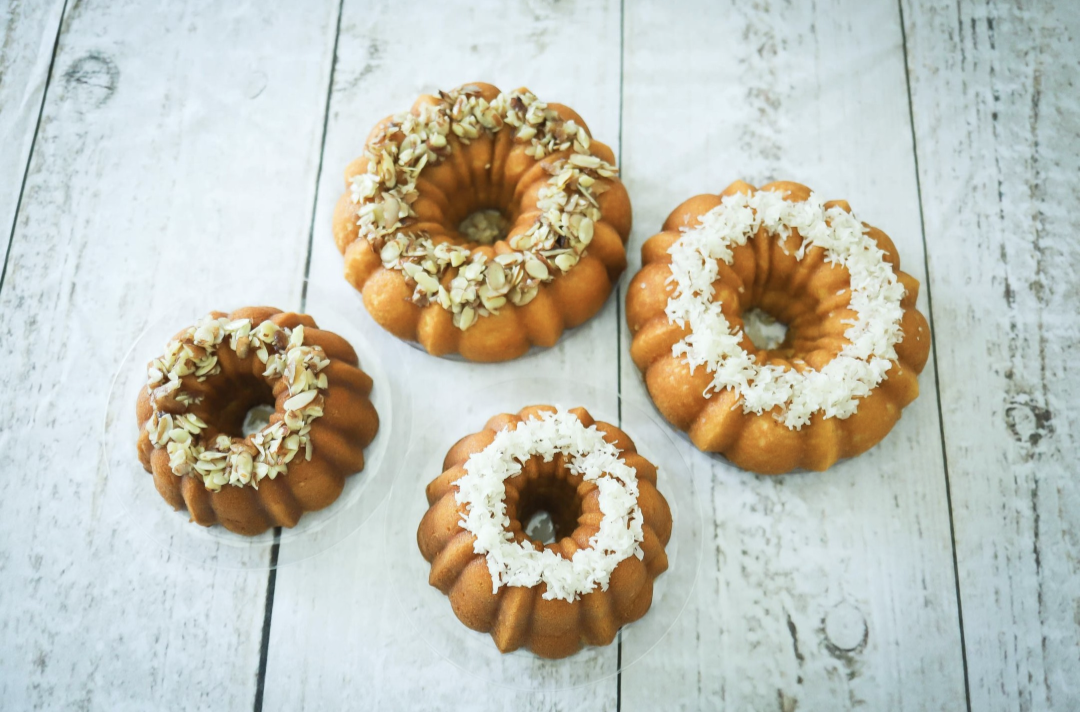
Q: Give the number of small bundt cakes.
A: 2